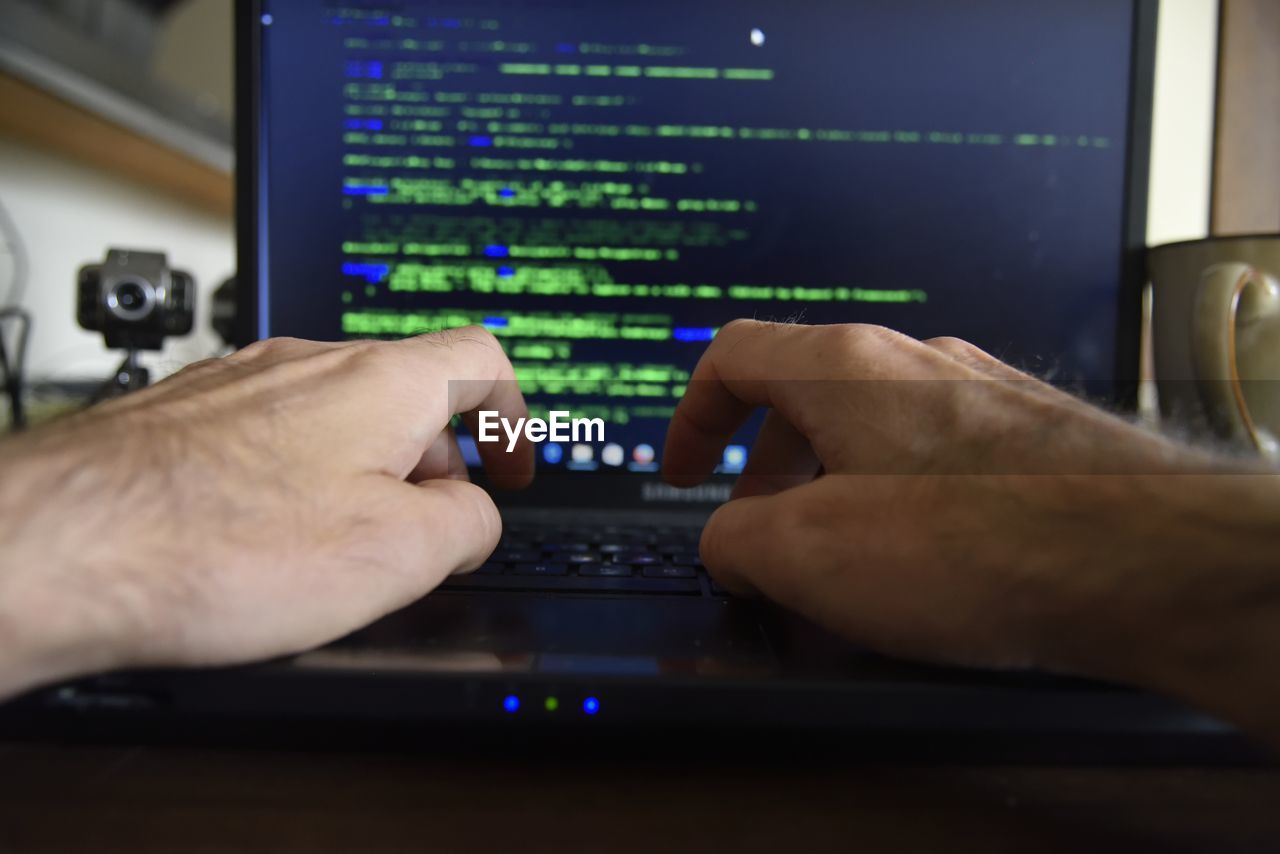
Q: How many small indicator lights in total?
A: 3